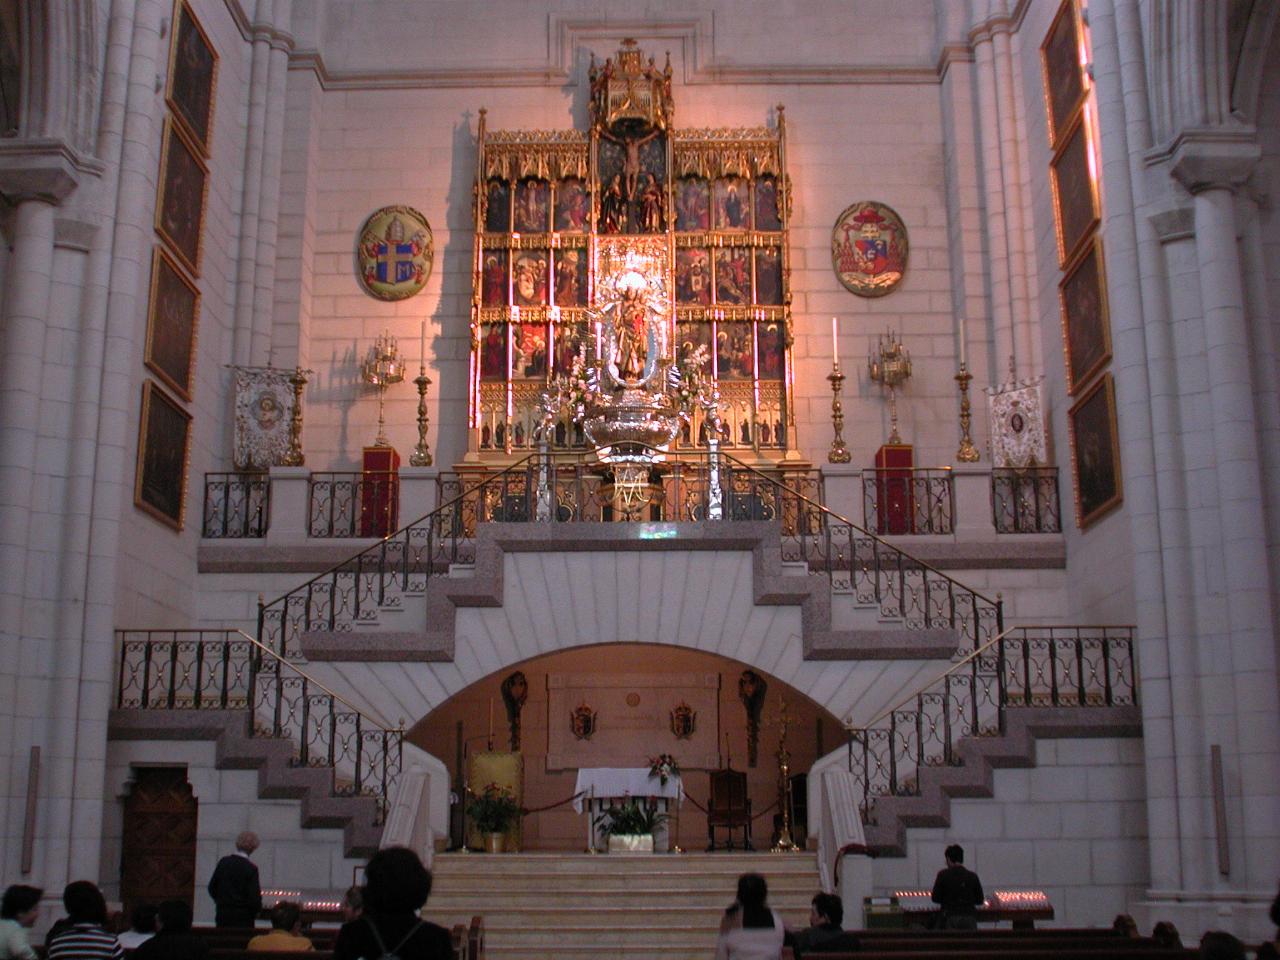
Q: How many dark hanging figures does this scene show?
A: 2